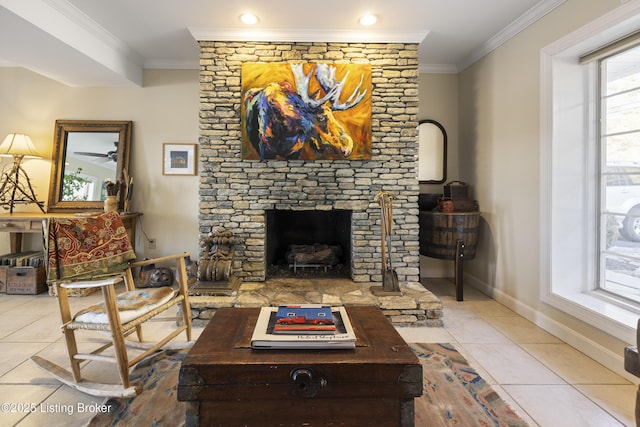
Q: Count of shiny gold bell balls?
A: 0